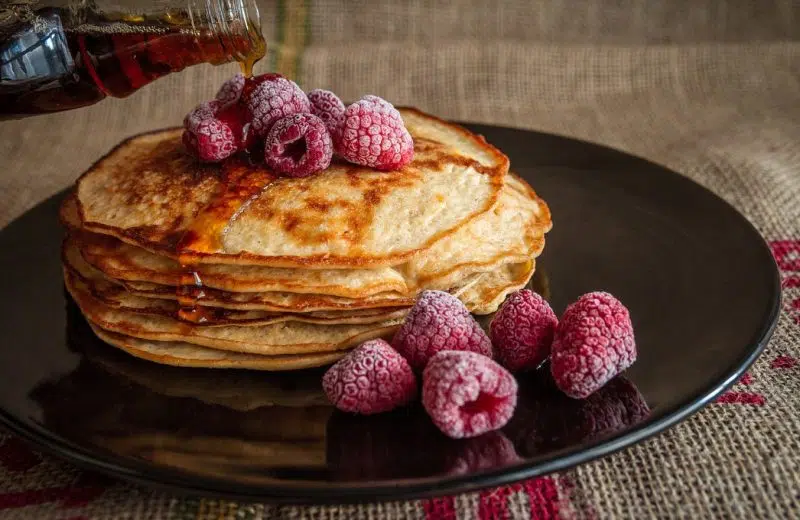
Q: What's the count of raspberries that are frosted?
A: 11